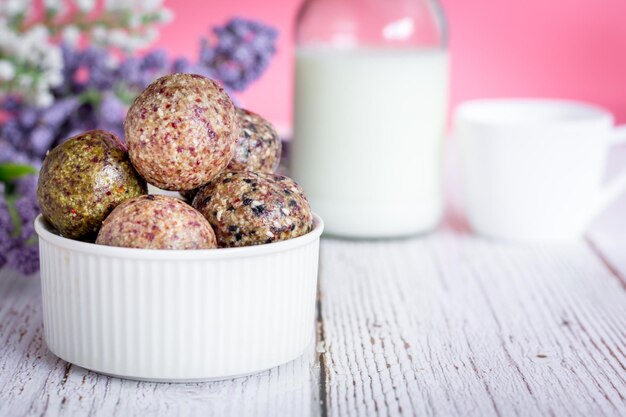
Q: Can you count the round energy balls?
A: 5